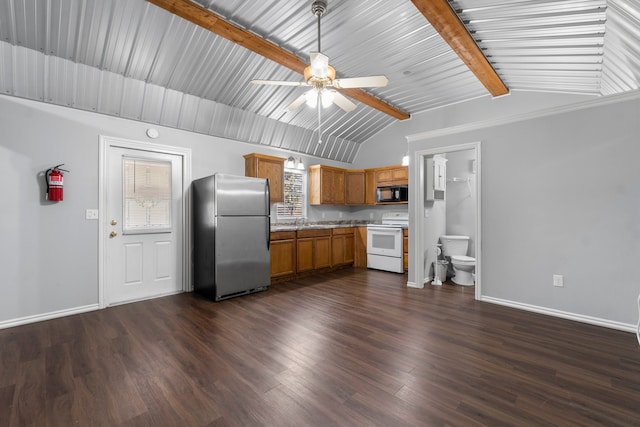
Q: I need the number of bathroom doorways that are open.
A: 1